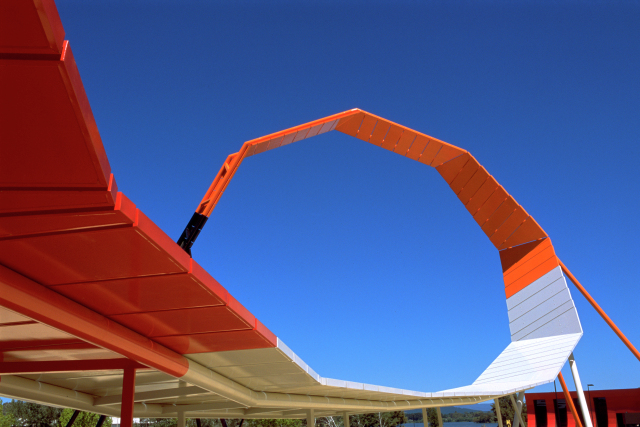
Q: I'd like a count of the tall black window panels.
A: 4